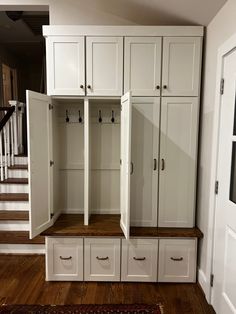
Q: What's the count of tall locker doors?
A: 4